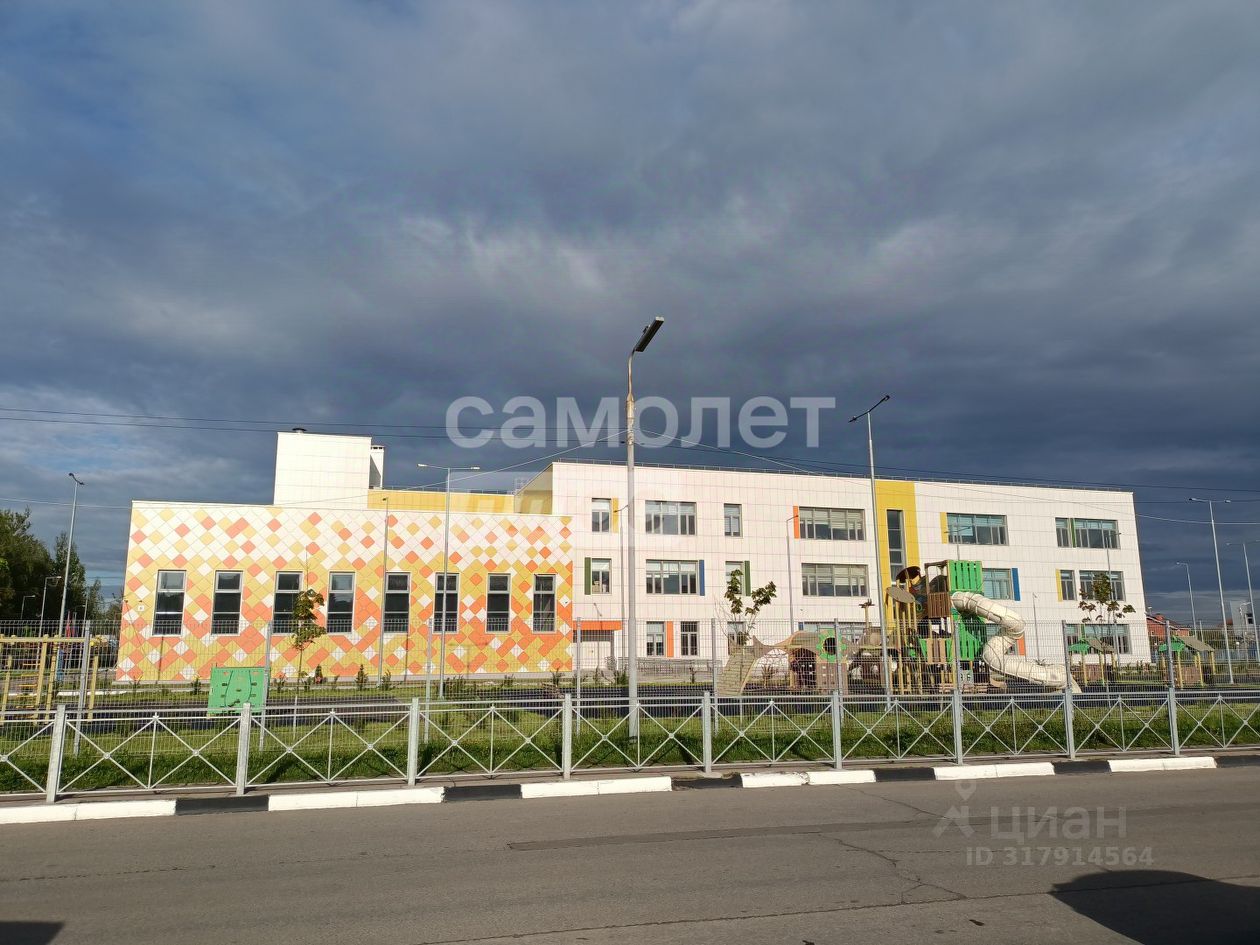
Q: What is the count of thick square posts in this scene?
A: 9